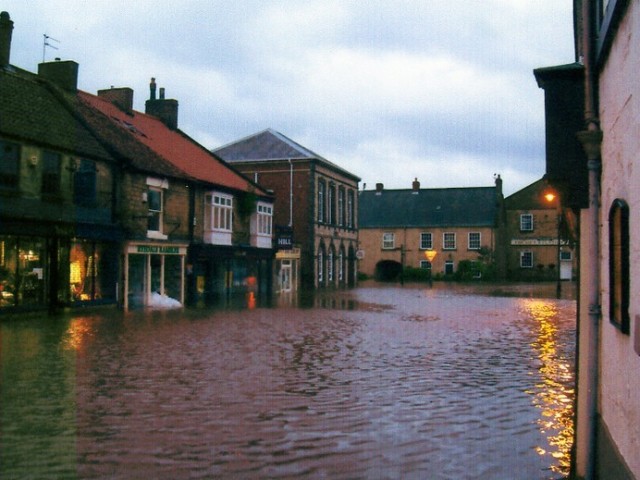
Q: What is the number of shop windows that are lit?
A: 2